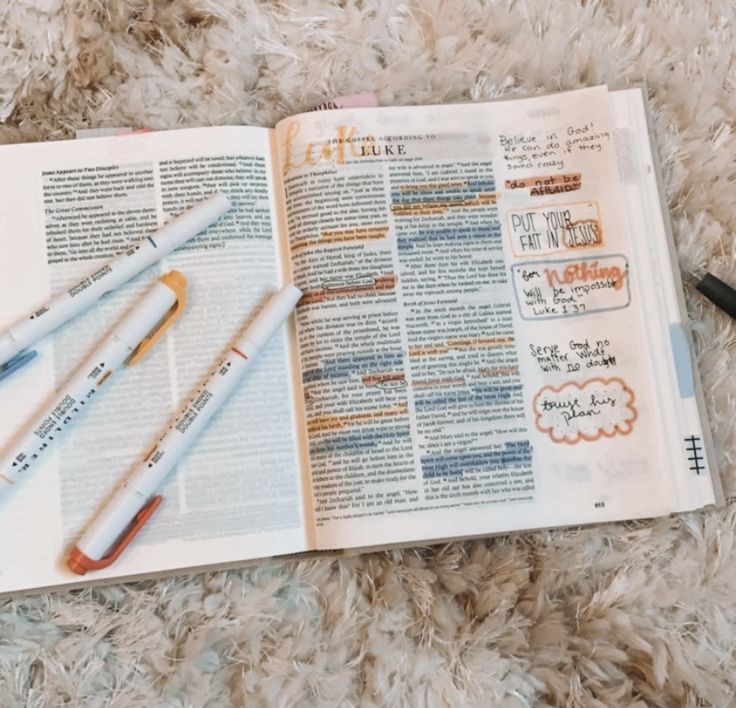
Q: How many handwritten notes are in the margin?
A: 6